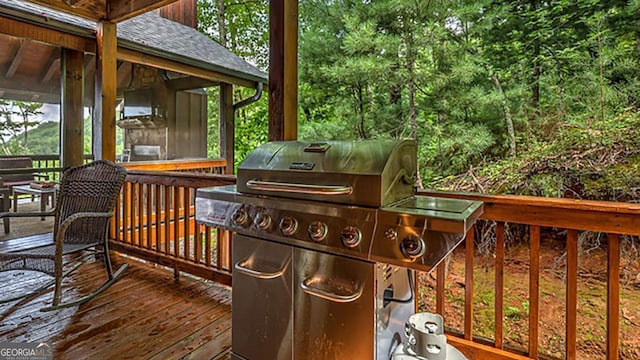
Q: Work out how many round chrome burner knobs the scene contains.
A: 6